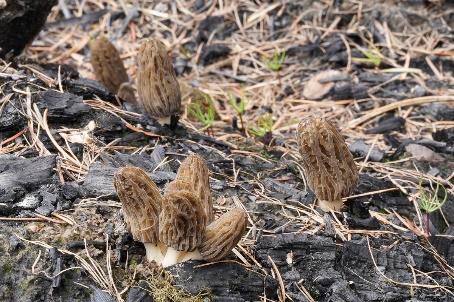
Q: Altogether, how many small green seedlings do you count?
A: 6